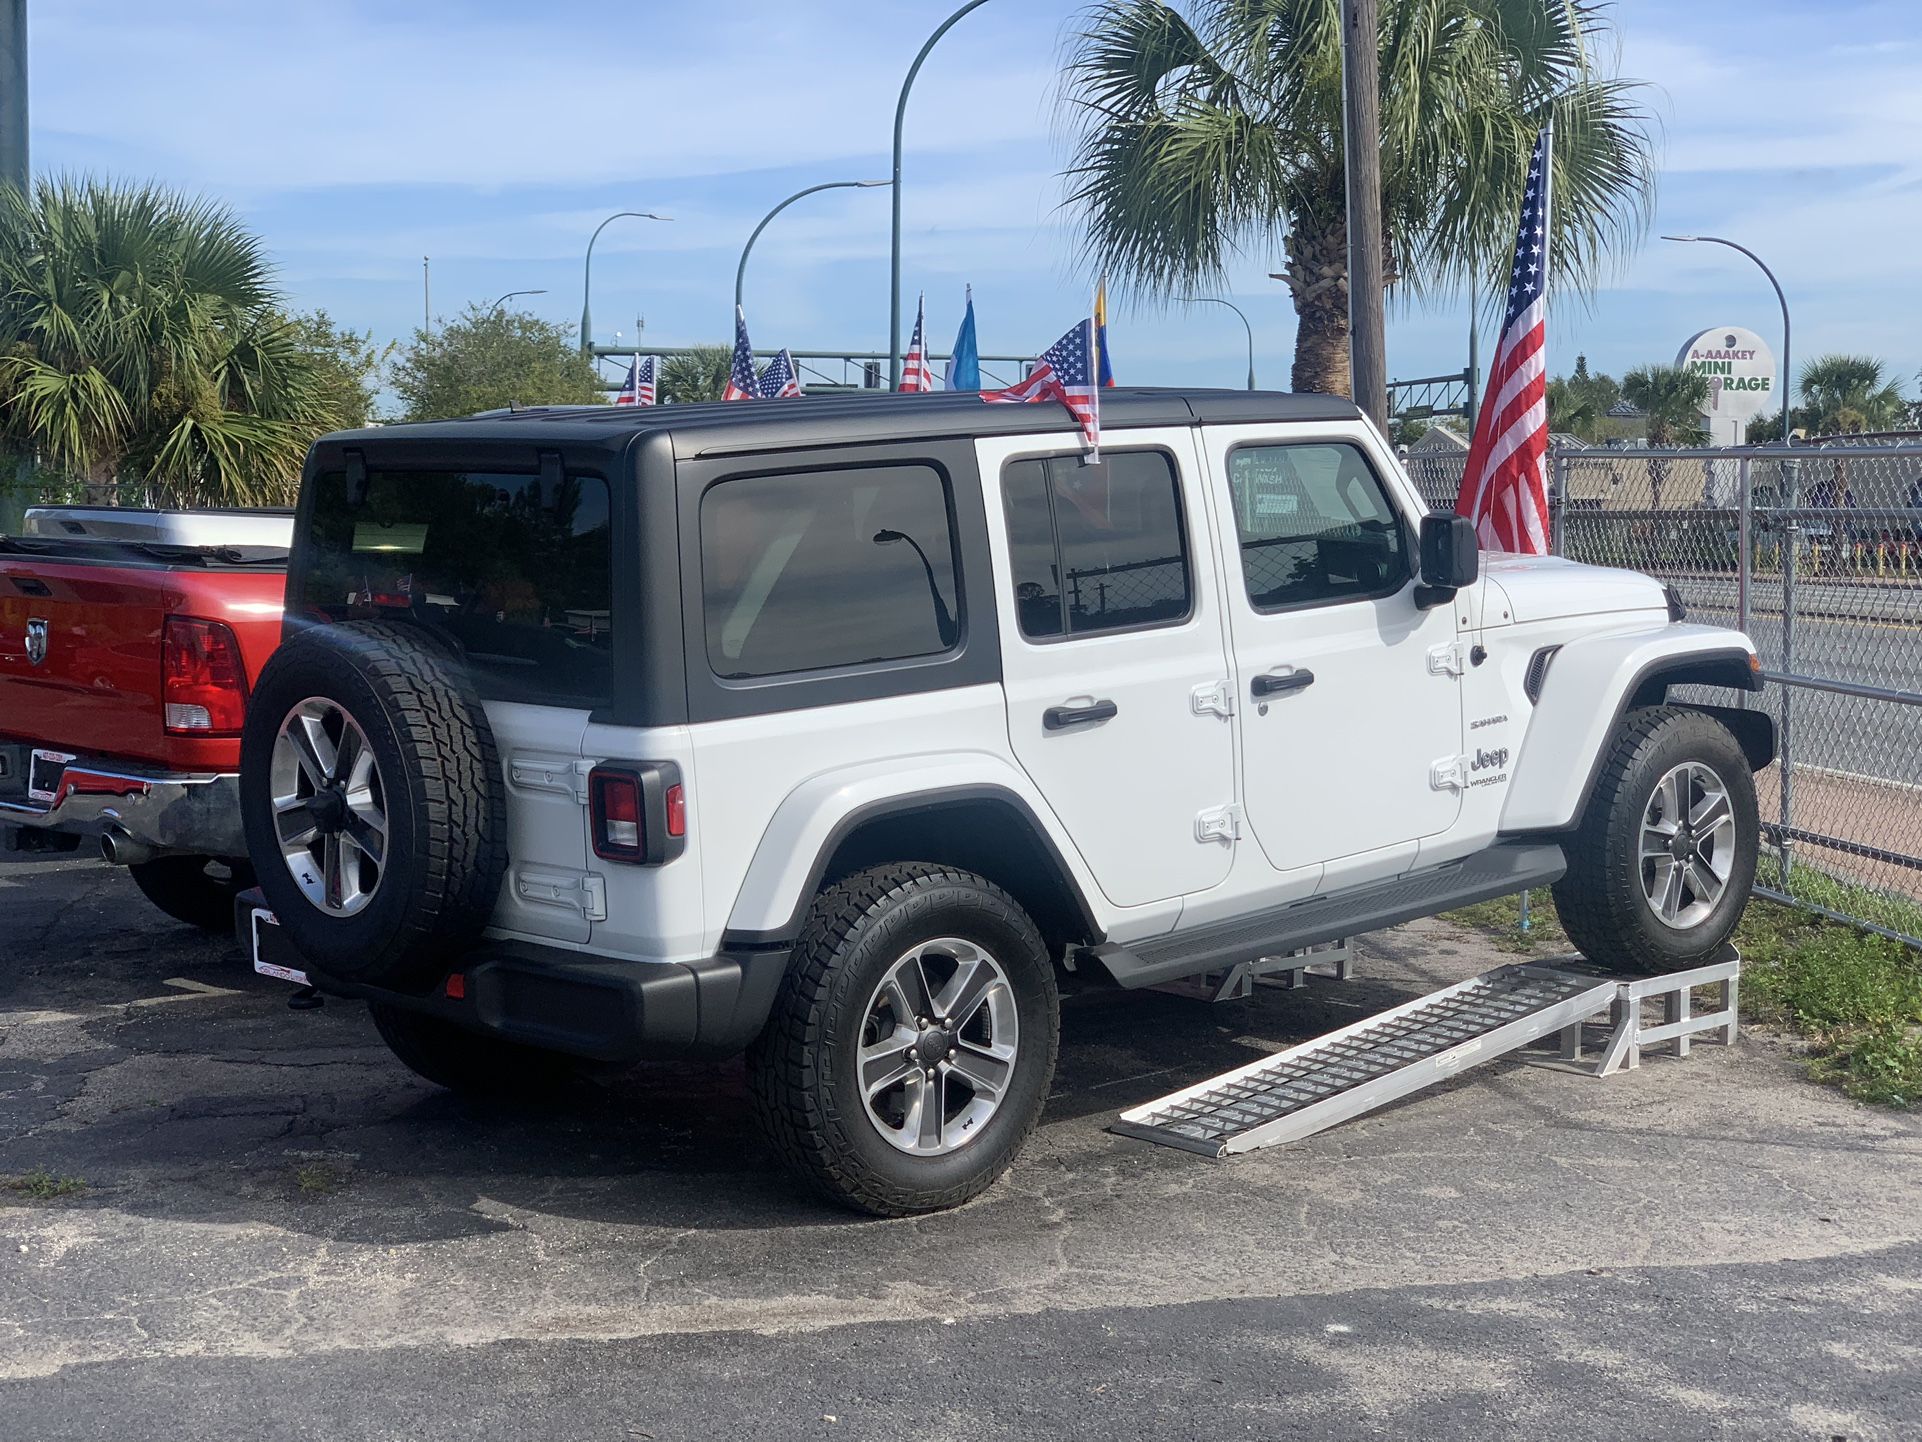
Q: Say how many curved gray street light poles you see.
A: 6